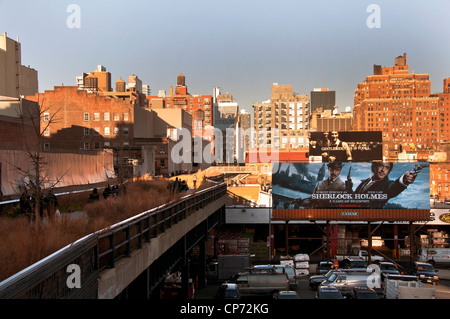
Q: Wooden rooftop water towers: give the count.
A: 5